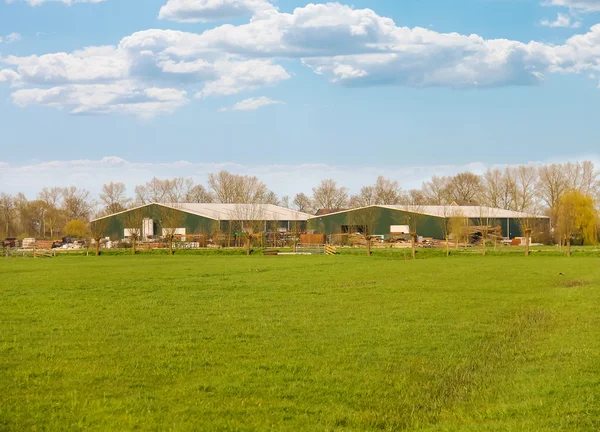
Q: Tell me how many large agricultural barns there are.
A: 2